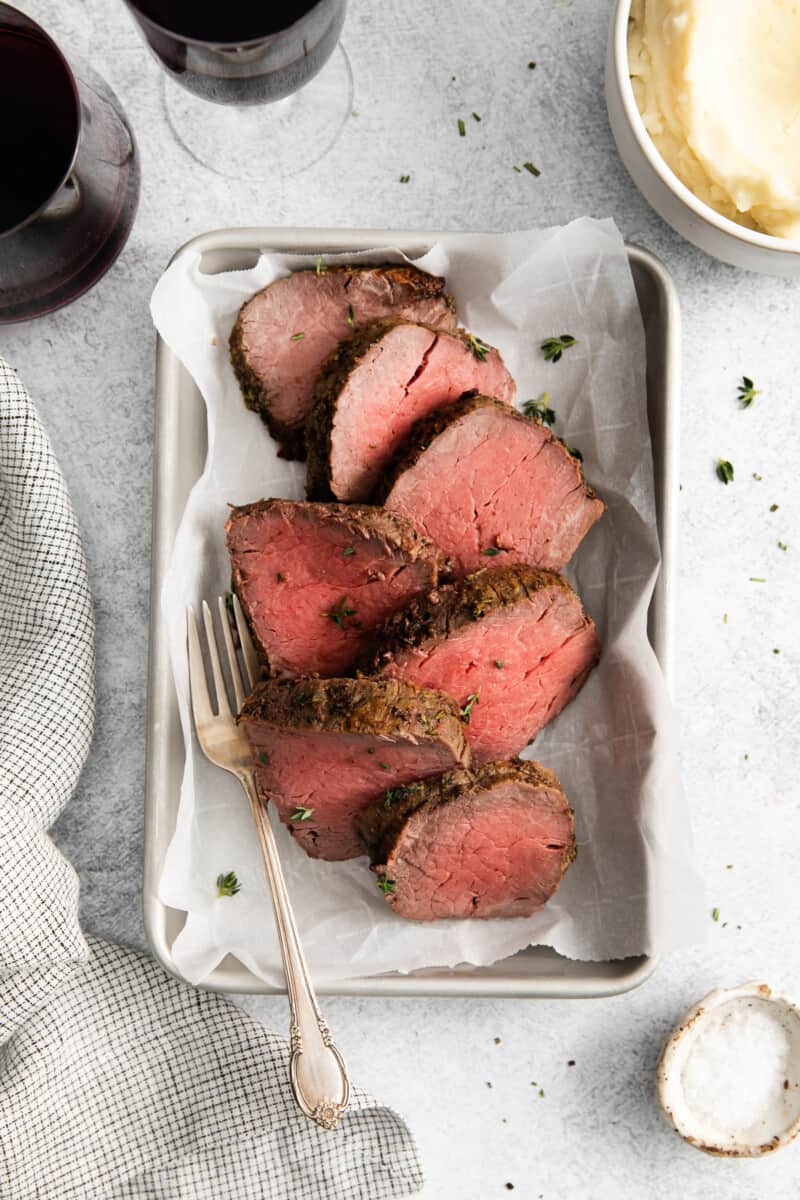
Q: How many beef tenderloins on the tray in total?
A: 7